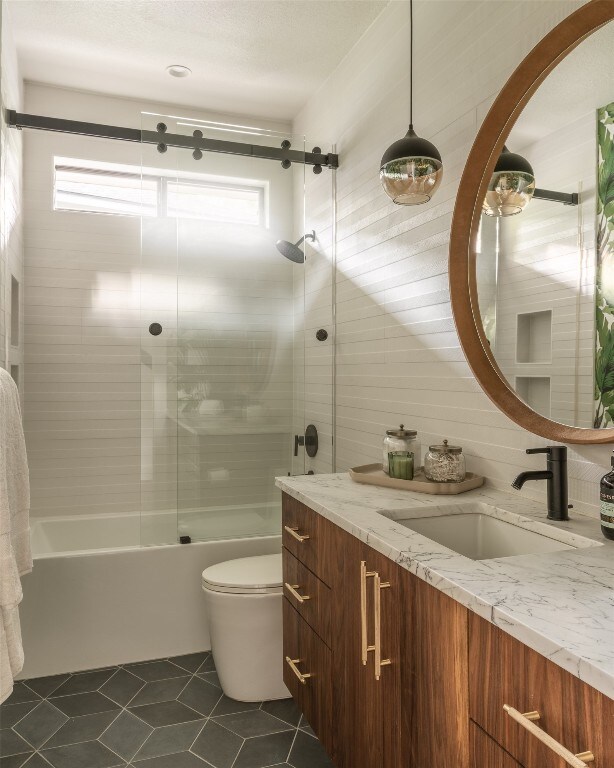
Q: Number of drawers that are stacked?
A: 3